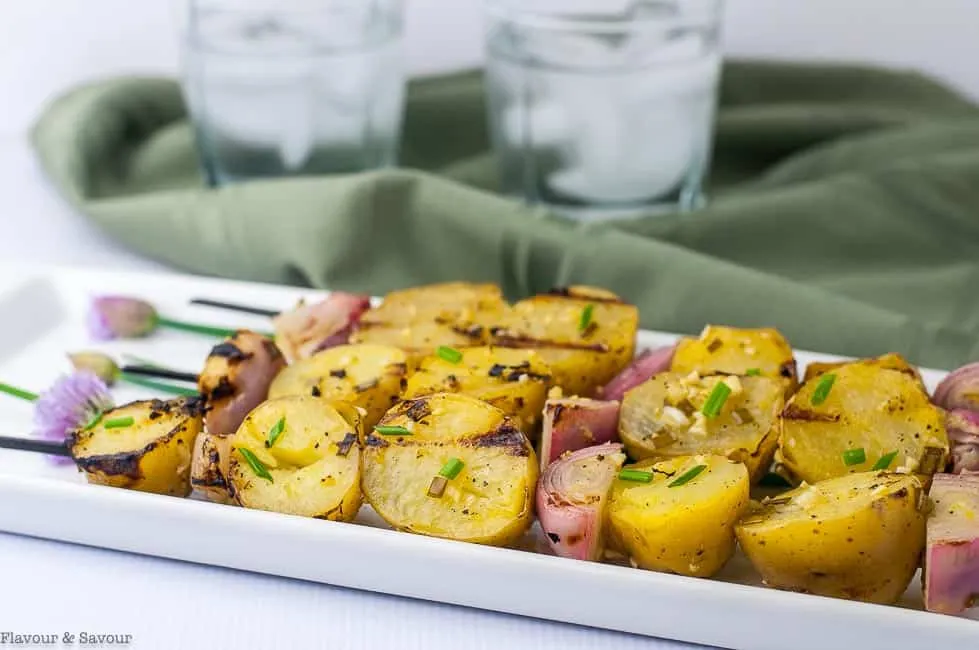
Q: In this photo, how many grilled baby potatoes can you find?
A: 13